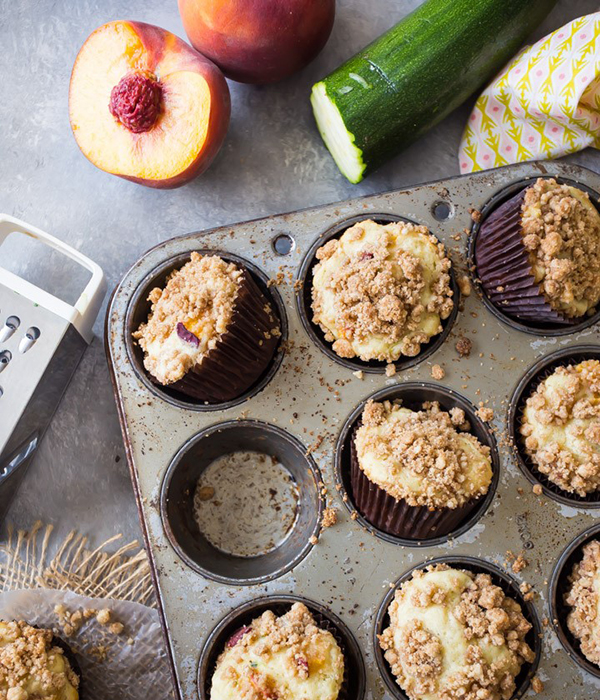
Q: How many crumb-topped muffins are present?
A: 9